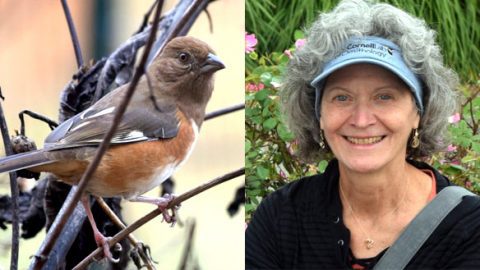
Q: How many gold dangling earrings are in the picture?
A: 2